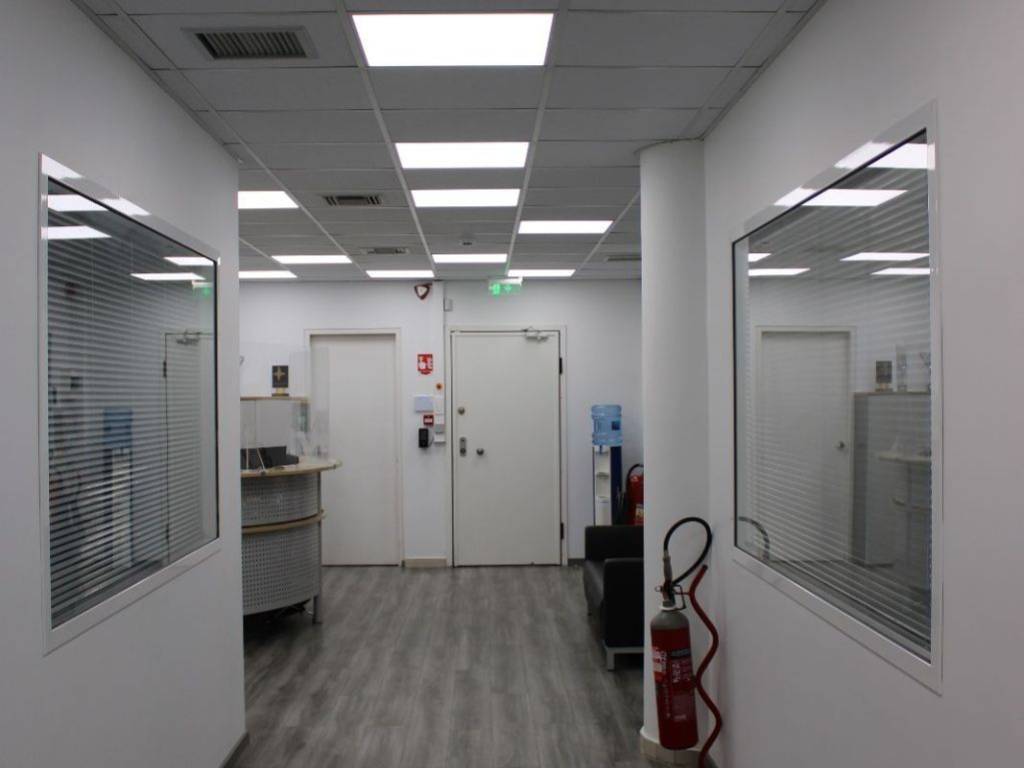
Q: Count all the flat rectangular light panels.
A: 10